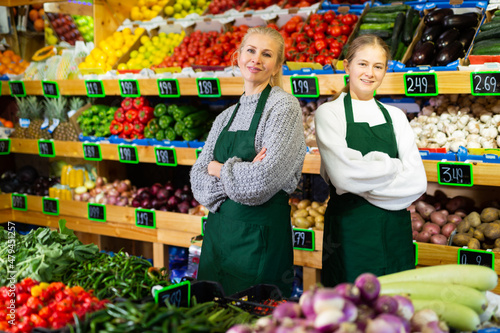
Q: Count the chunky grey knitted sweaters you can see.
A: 1